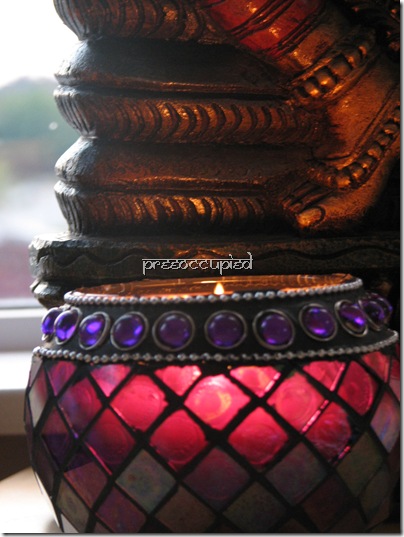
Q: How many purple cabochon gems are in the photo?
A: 11